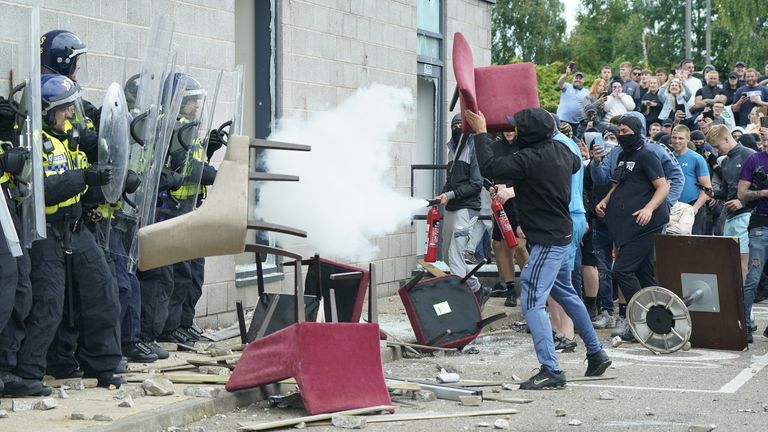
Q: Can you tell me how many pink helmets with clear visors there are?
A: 0